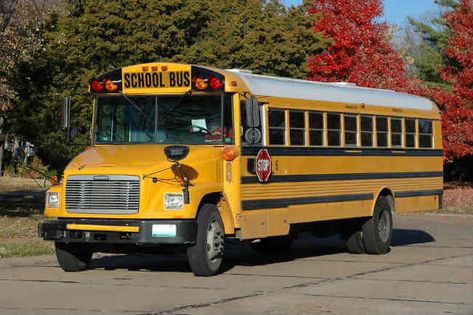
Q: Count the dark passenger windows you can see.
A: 10